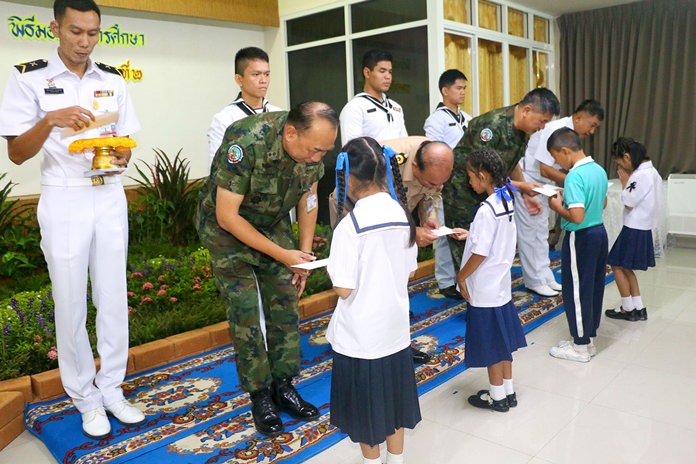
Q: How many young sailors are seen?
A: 3